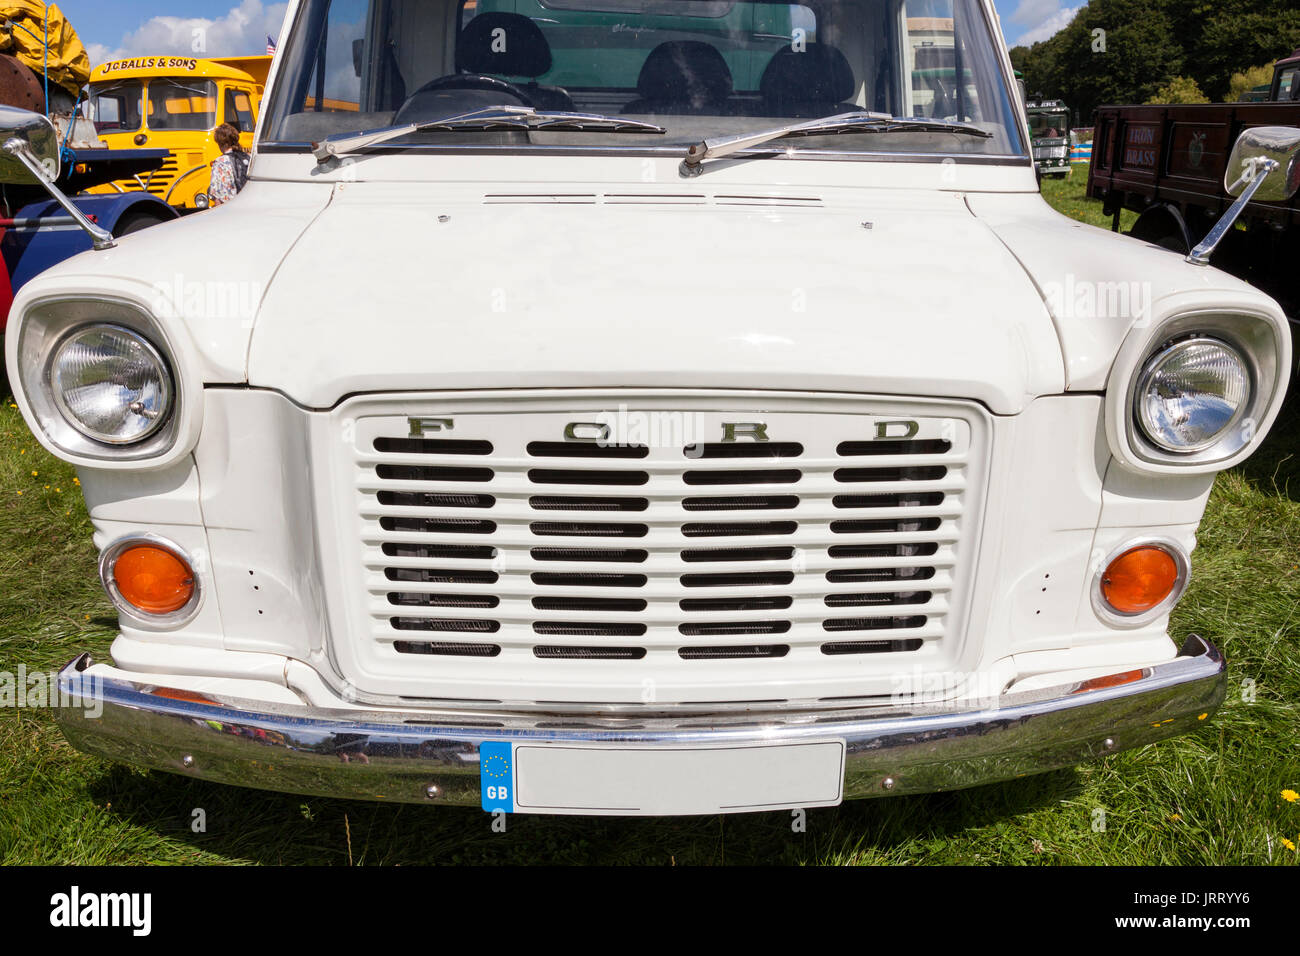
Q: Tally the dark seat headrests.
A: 3